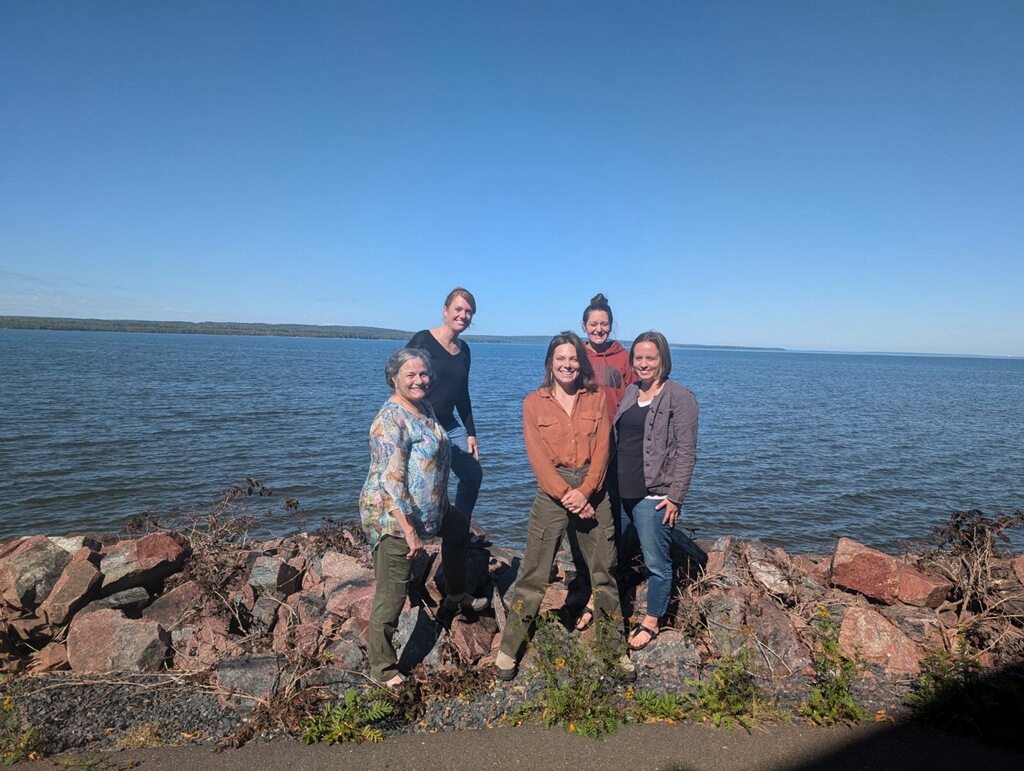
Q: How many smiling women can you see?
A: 5